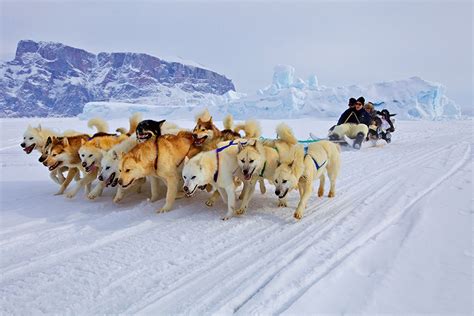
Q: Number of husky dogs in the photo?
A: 11